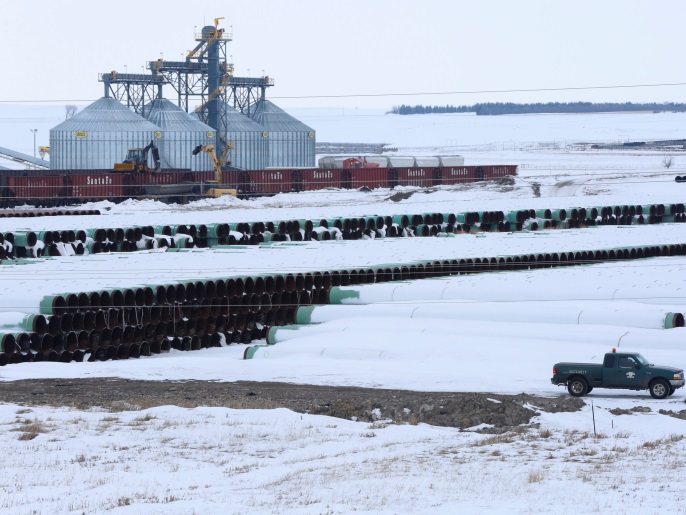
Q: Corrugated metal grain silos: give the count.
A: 4